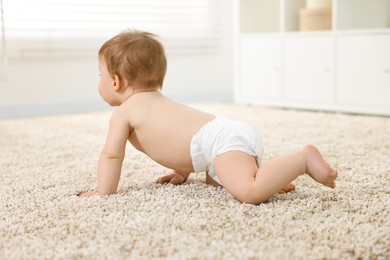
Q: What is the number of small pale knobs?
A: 3